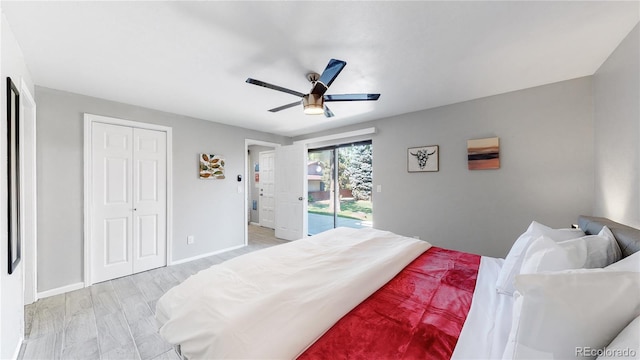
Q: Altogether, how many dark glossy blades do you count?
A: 5